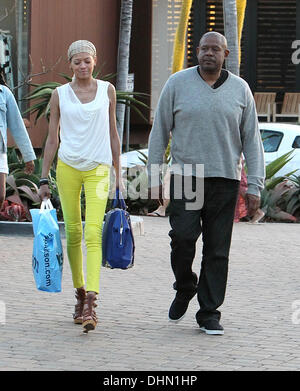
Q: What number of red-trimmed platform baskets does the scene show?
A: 0